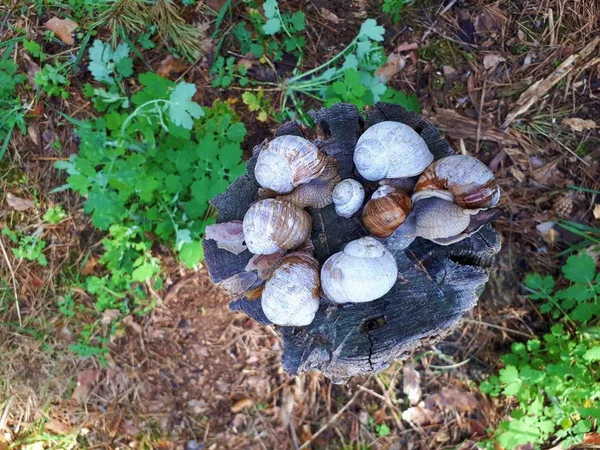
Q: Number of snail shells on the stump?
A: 8